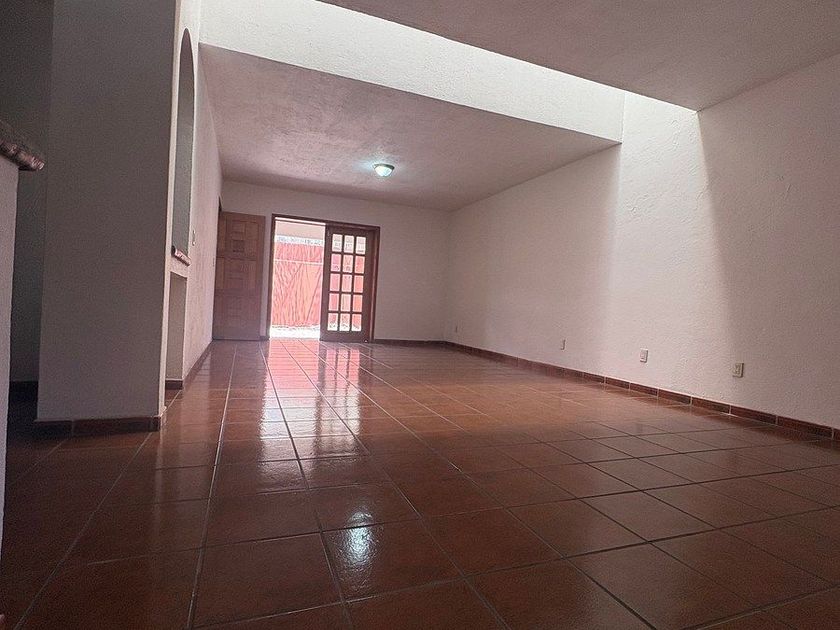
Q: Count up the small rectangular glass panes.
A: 15